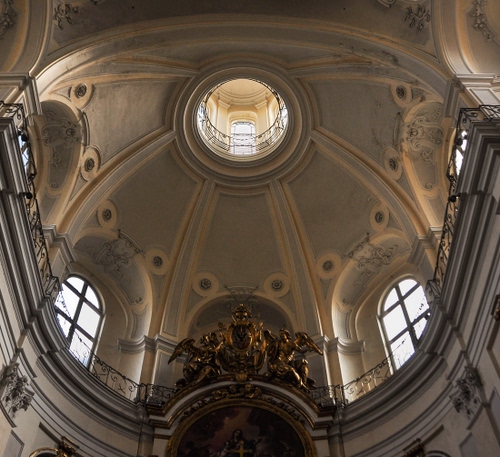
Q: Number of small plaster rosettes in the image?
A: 10